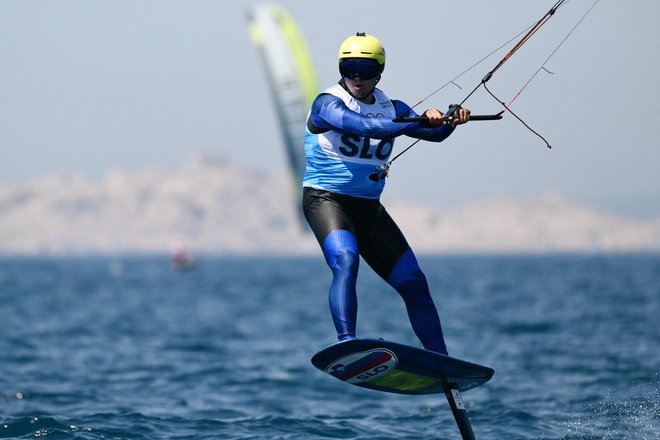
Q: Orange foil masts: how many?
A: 0